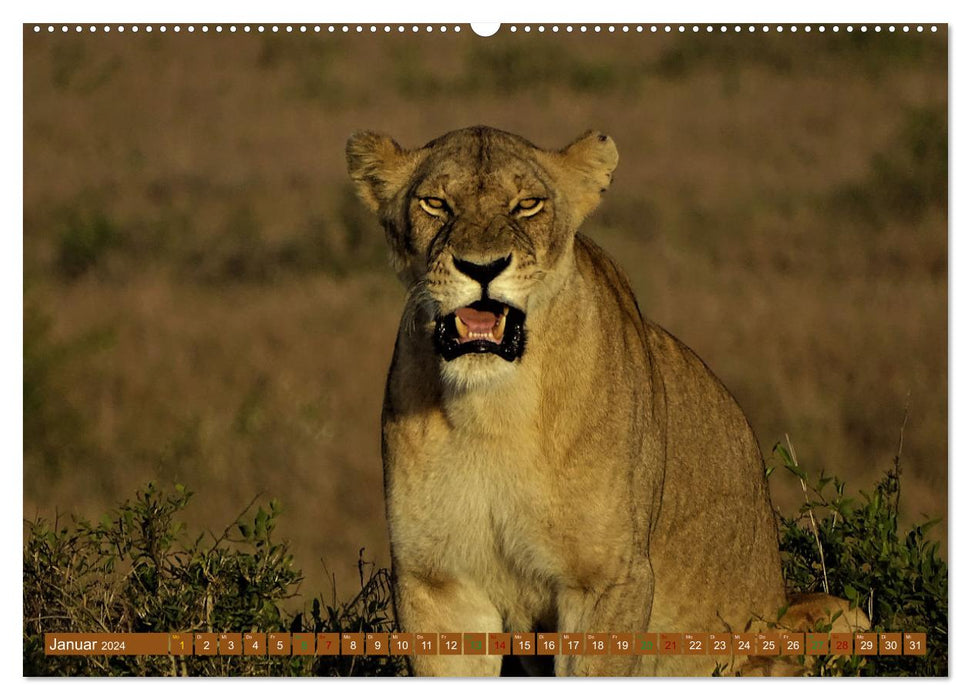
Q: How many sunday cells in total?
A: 4